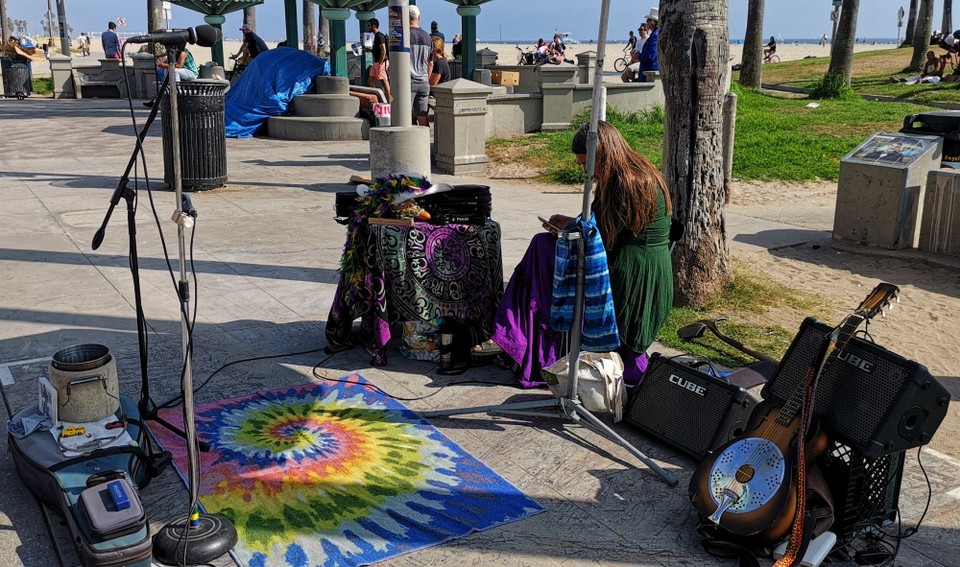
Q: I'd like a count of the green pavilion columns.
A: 5